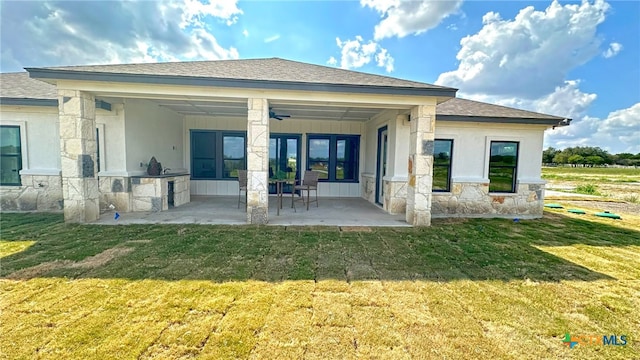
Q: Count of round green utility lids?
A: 3